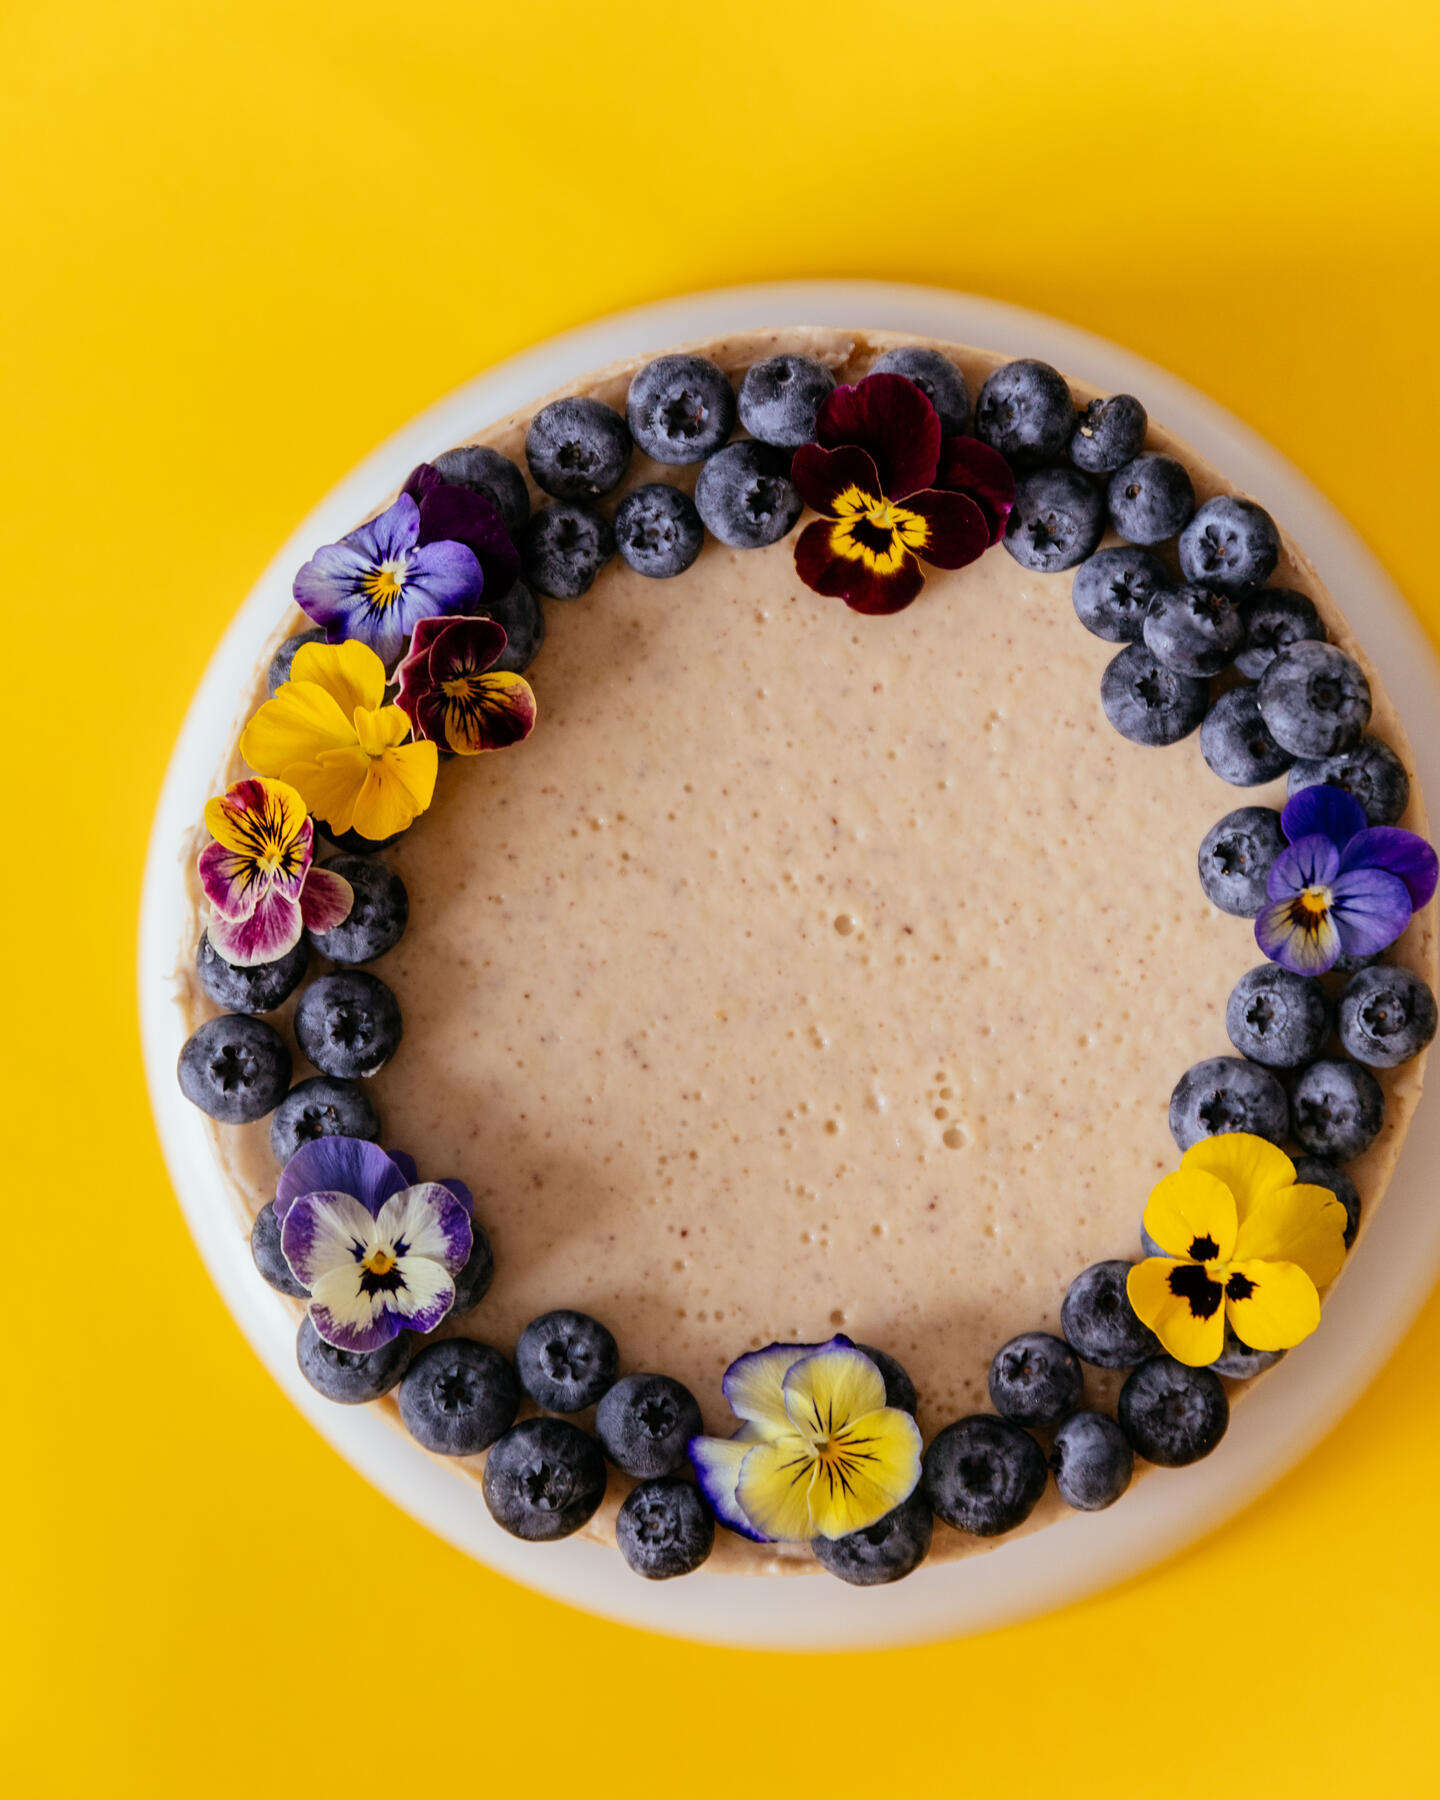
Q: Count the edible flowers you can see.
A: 9